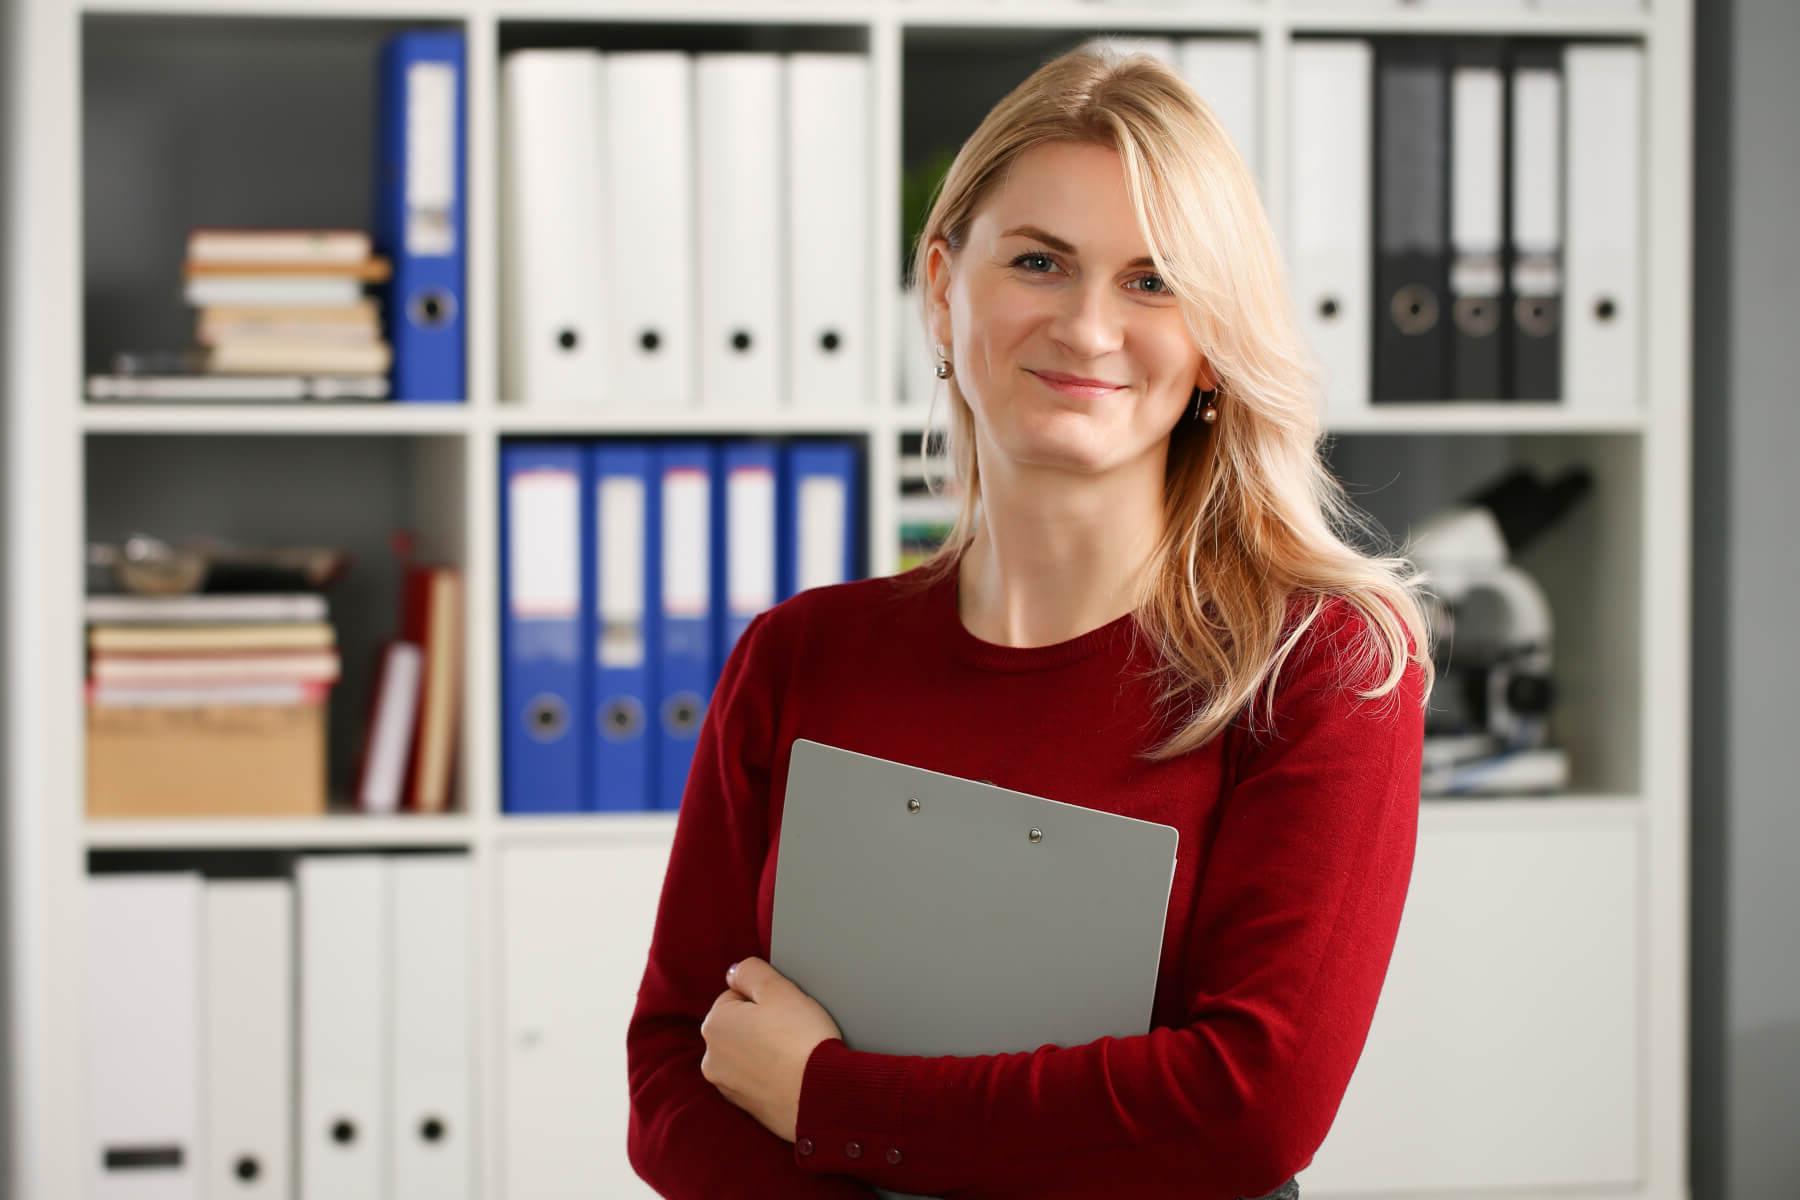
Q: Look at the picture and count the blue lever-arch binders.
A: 6